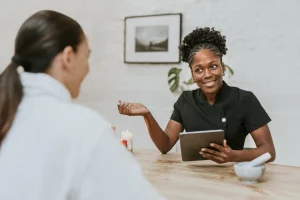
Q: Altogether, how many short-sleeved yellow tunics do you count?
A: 0